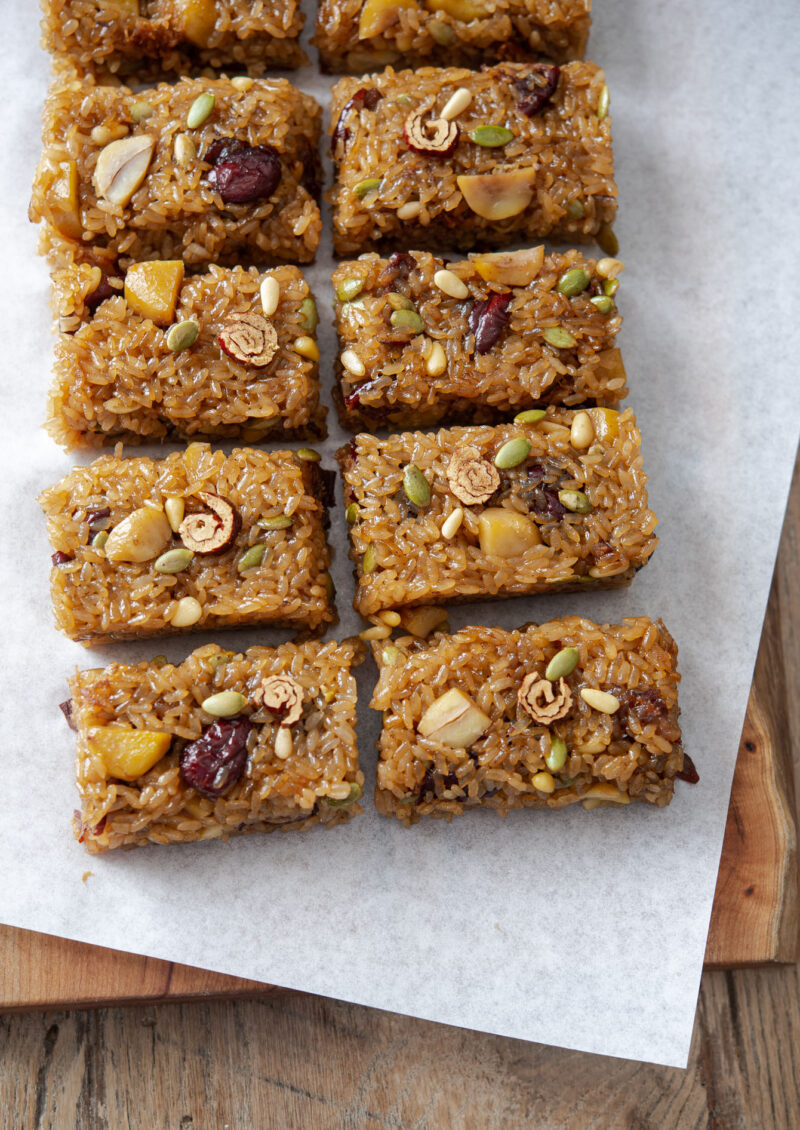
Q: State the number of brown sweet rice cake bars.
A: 10